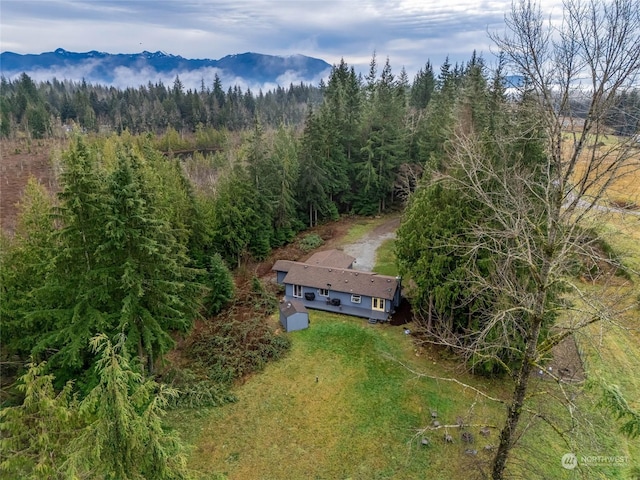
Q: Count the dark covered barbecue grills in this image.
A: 2